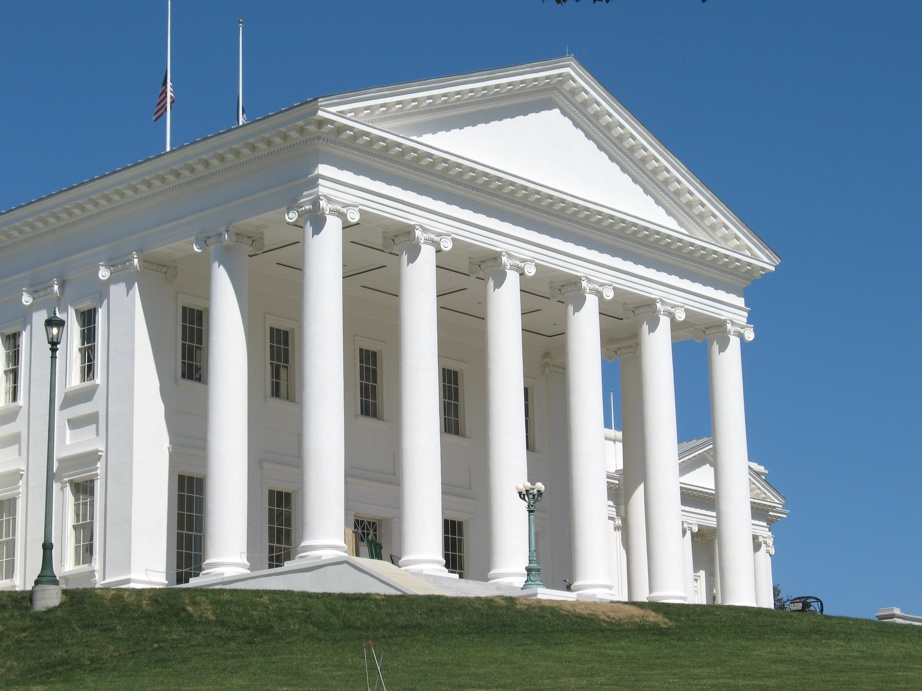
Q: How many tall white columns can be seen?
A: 8